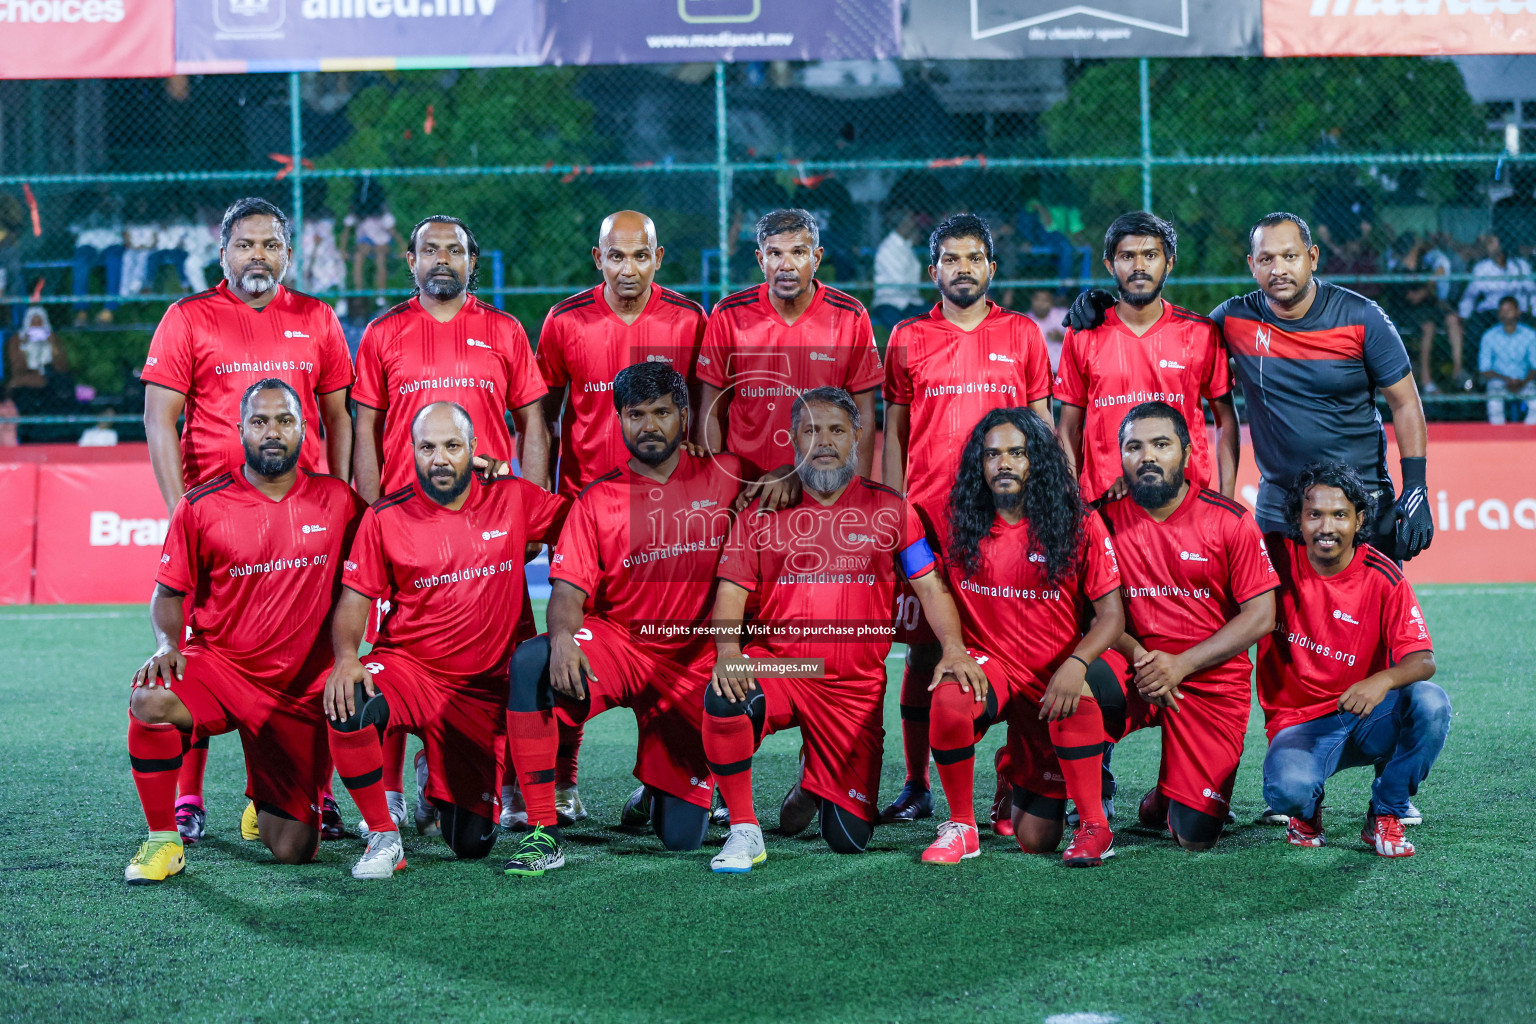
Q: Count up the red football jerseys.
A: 13